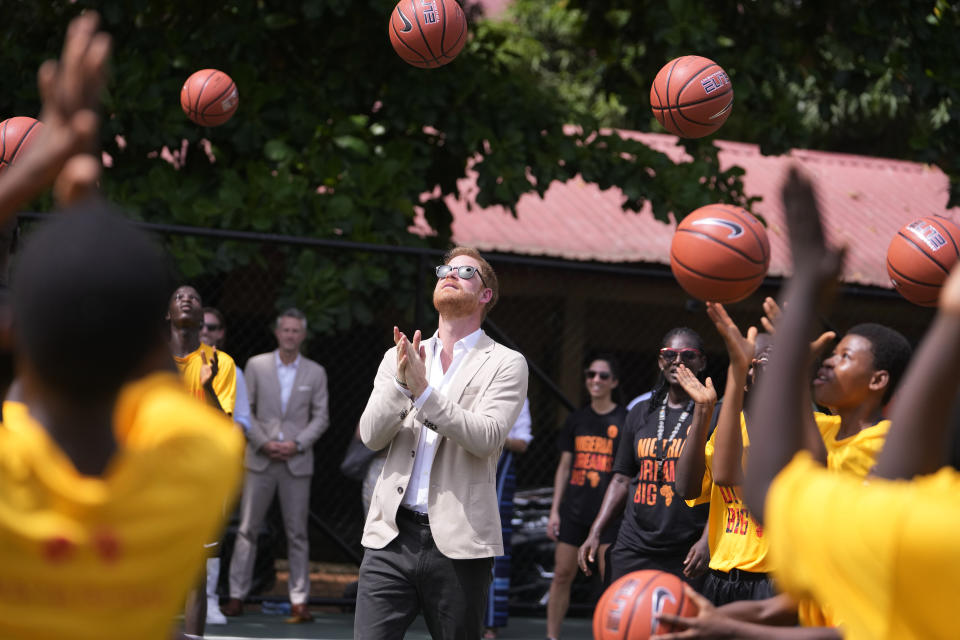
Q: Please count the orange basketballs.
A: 7